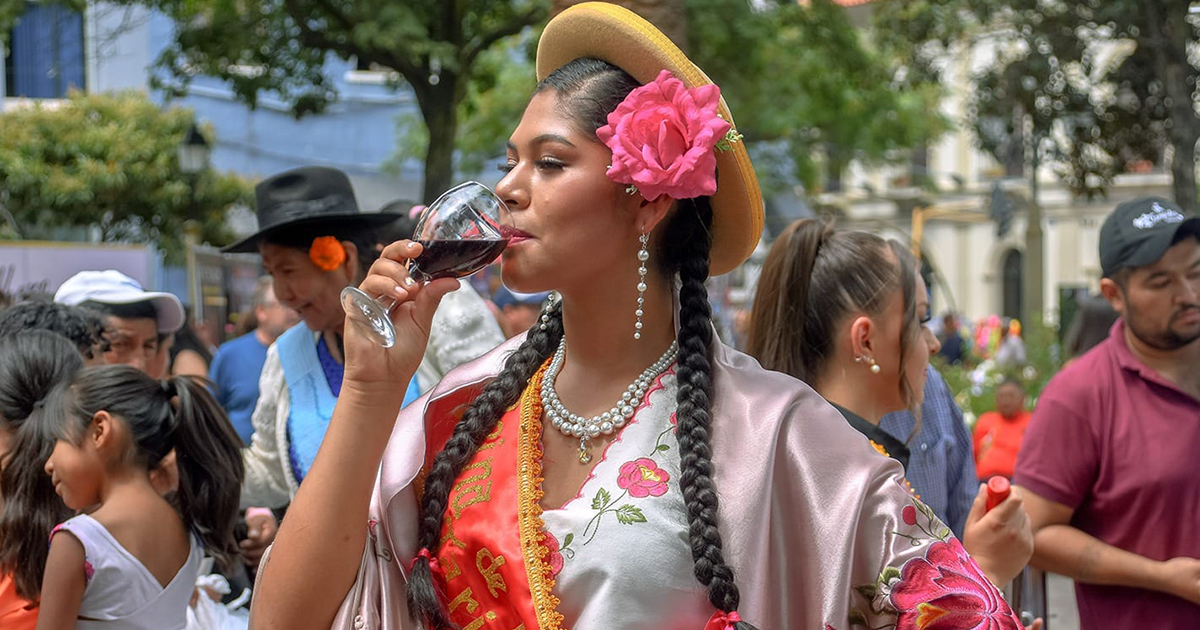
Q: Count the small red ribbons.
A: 2